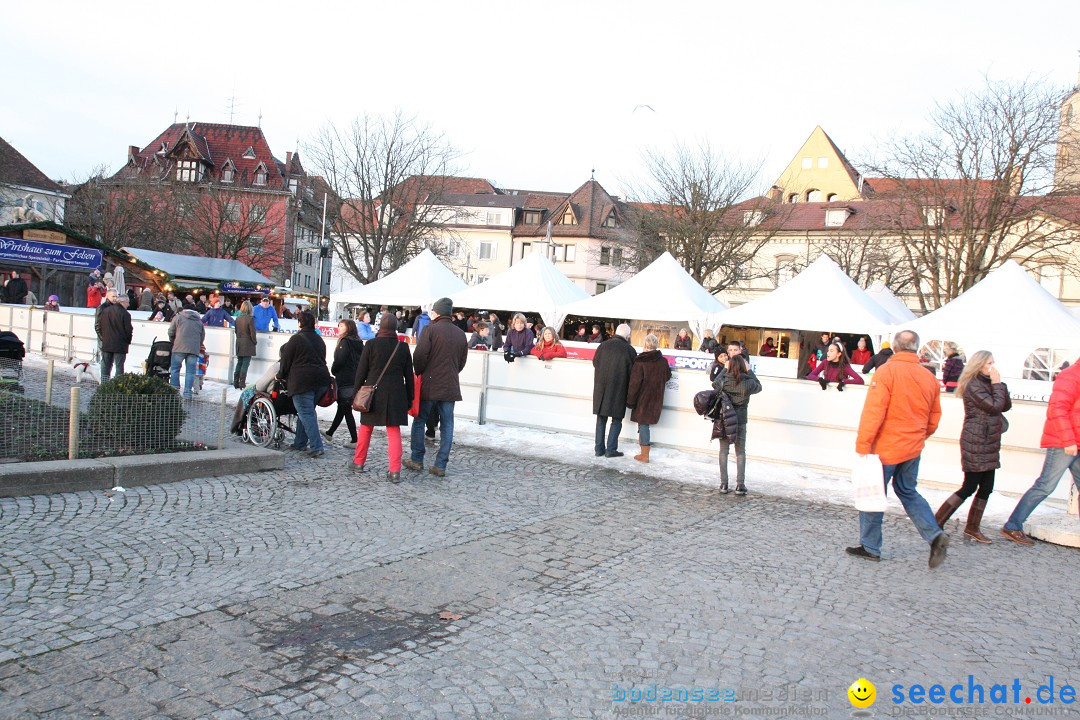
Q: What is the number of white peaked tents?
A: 6